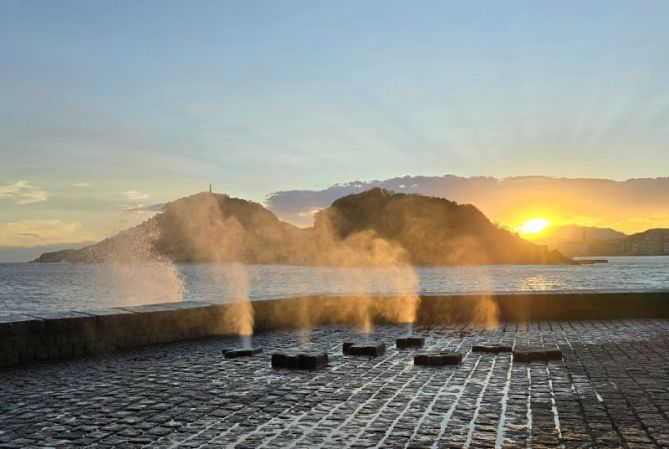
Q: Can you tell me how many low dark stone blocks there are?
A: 7